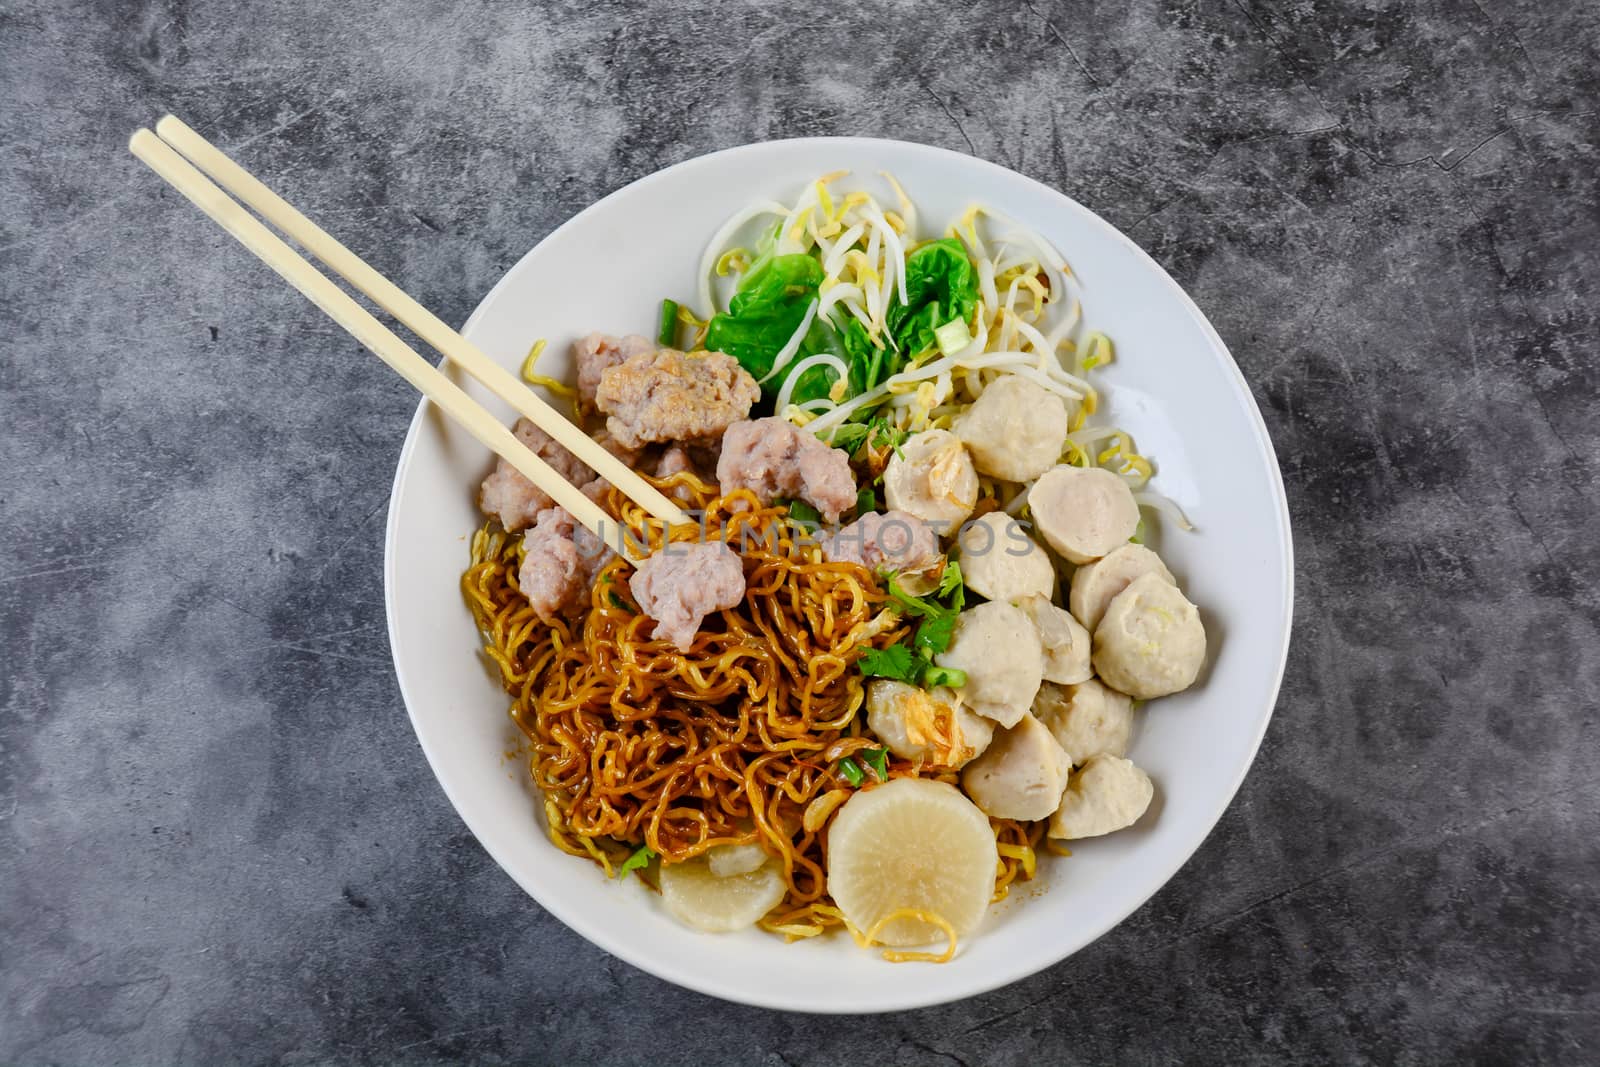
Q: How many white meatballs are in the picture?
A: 12